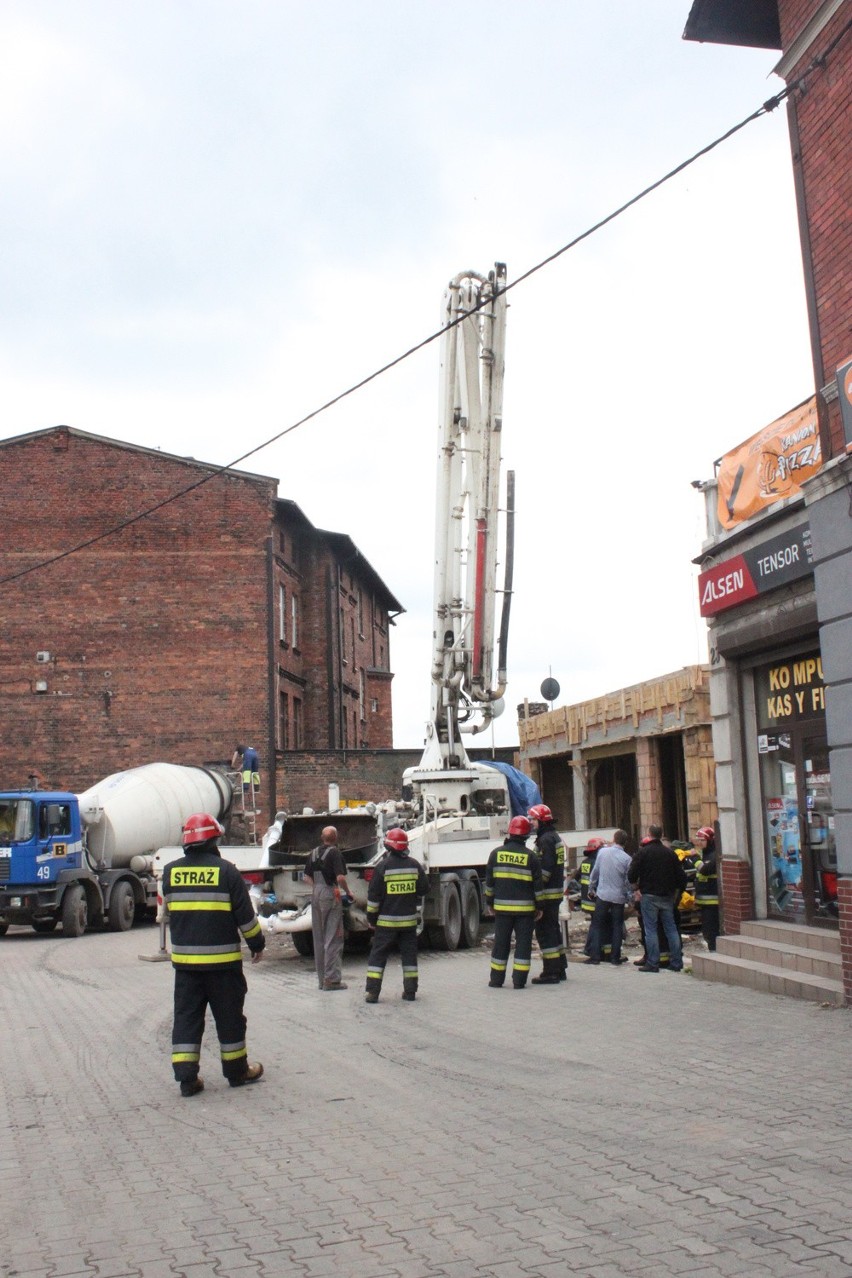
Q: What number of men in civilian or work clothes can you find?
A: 4